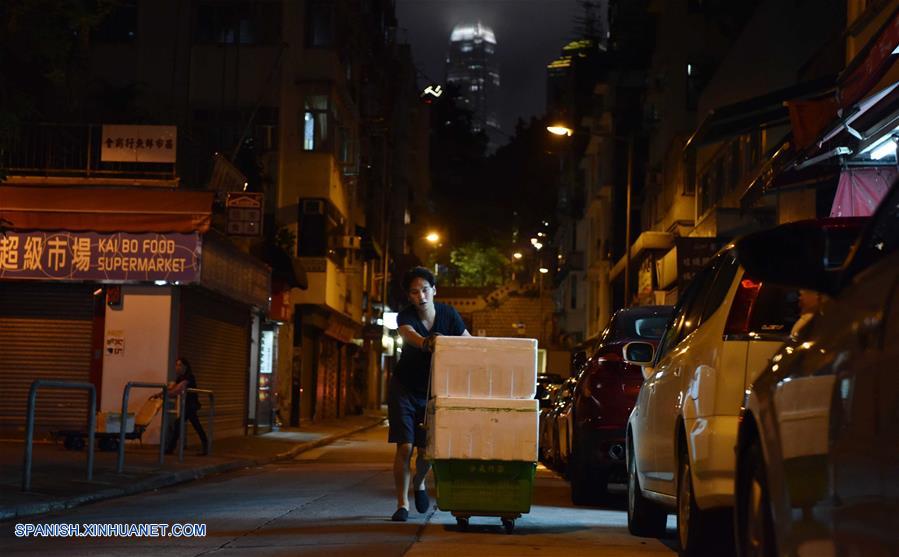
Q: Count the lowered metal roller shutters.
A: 2